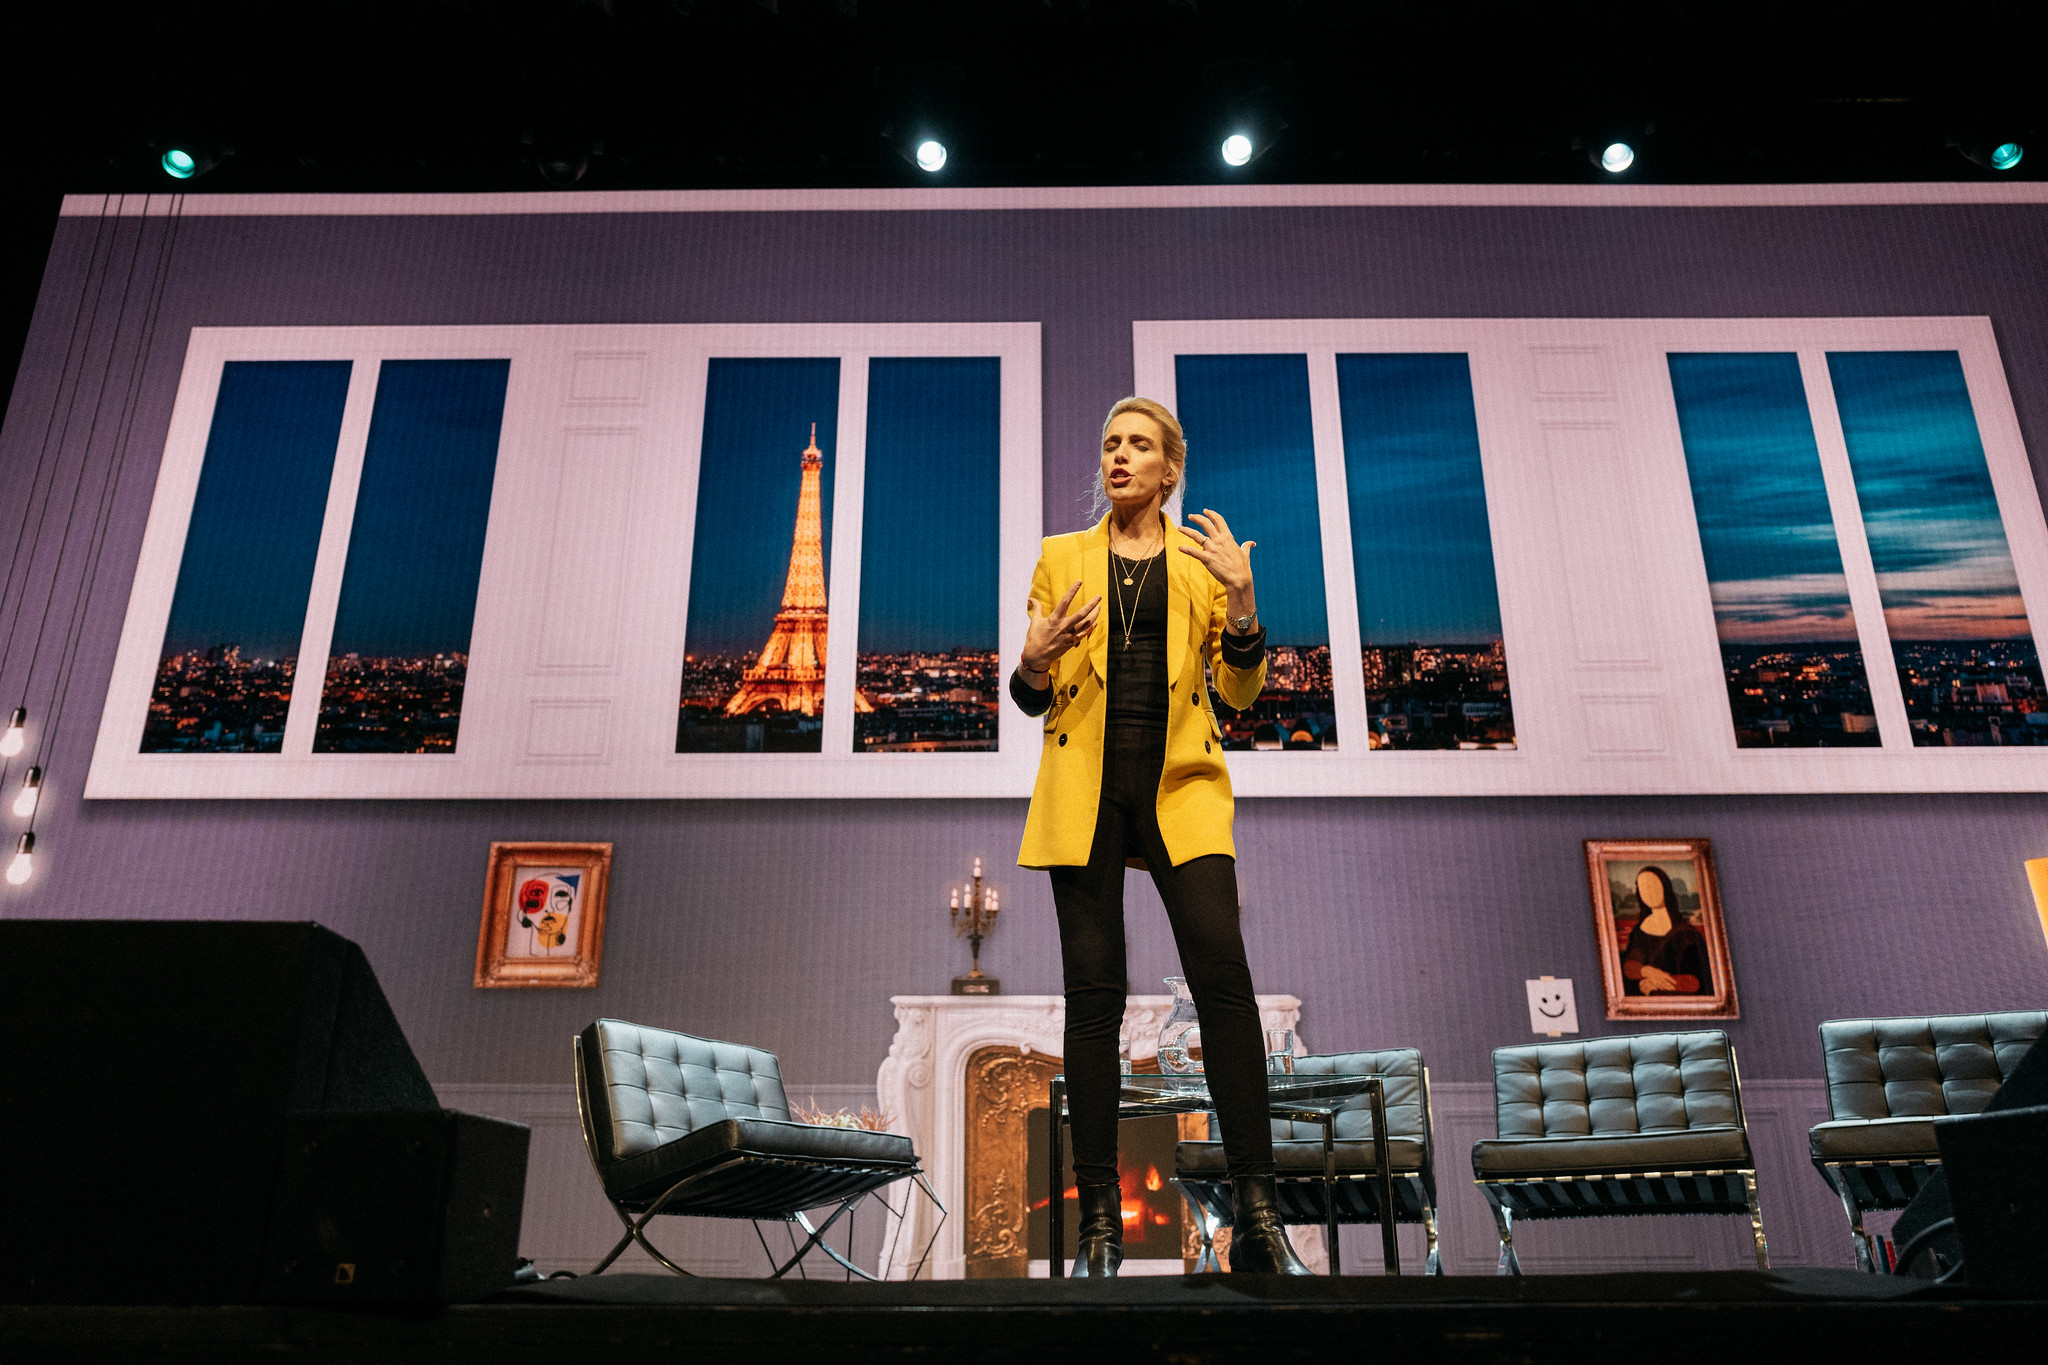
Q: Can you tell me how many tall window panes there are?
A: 8